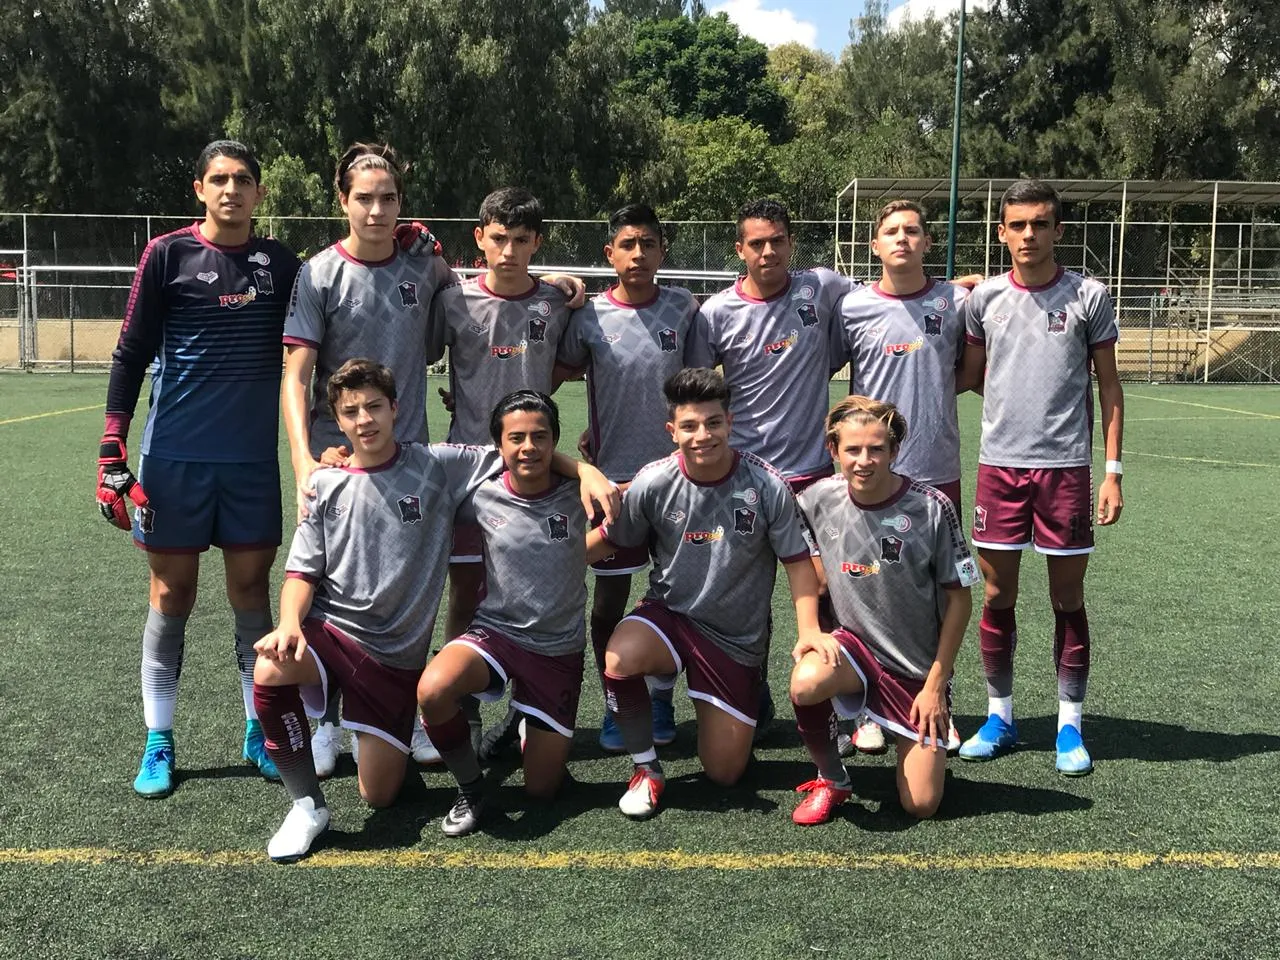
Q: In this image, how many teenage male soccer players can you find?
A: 11